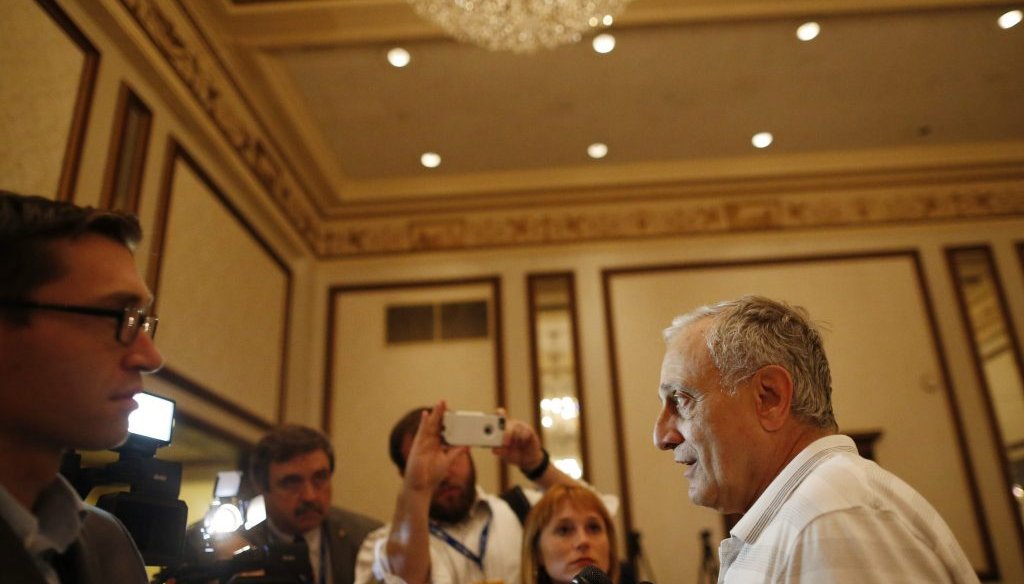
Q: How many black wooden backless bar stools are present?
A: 0